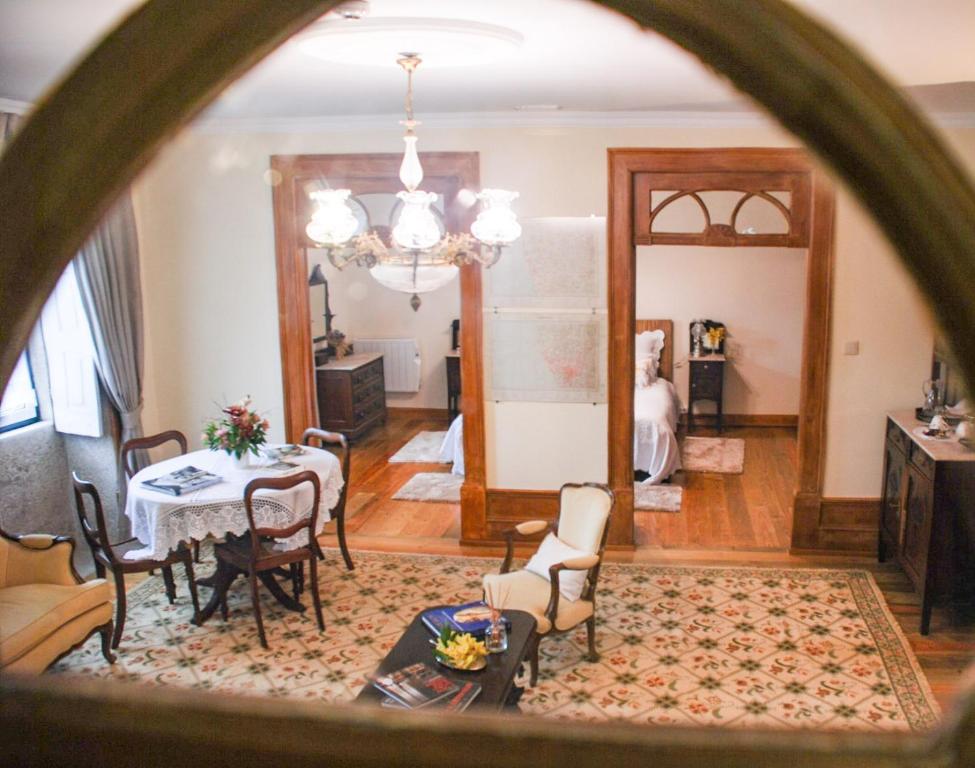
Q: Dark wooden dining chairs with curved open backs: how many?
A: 4